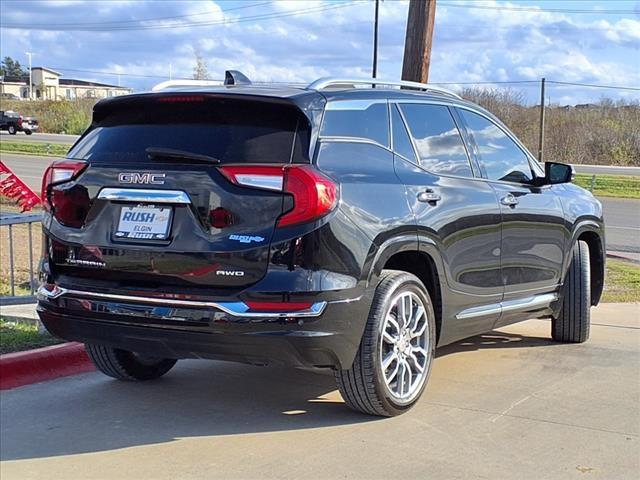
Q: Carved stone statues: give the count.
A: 0